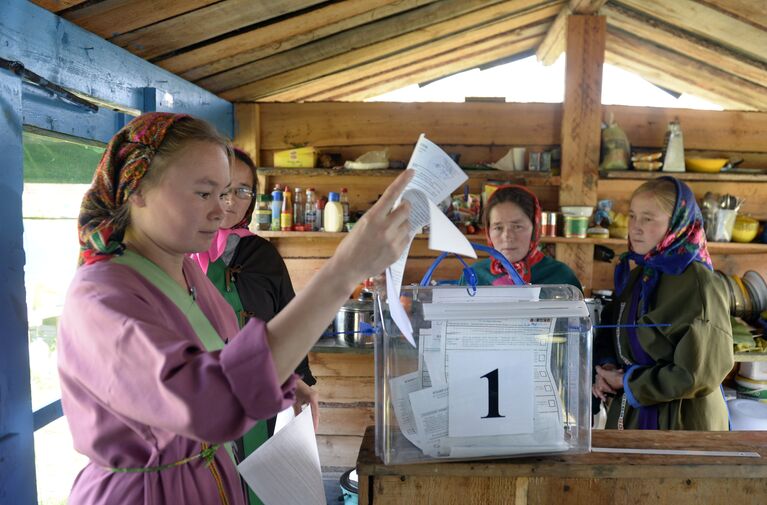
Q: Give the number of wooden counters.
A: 1